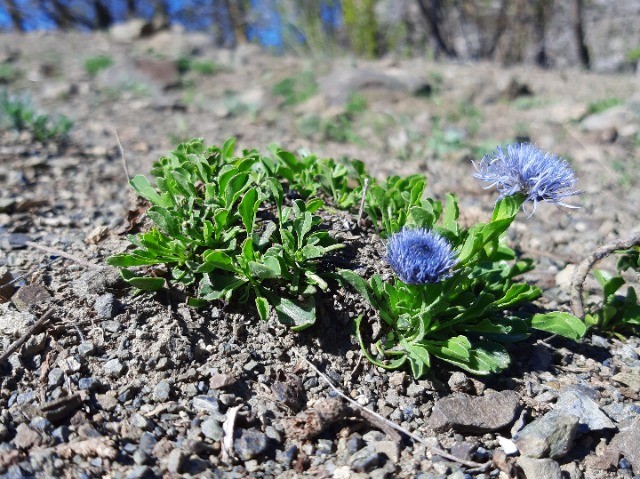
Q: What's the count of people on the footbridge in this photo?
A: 0